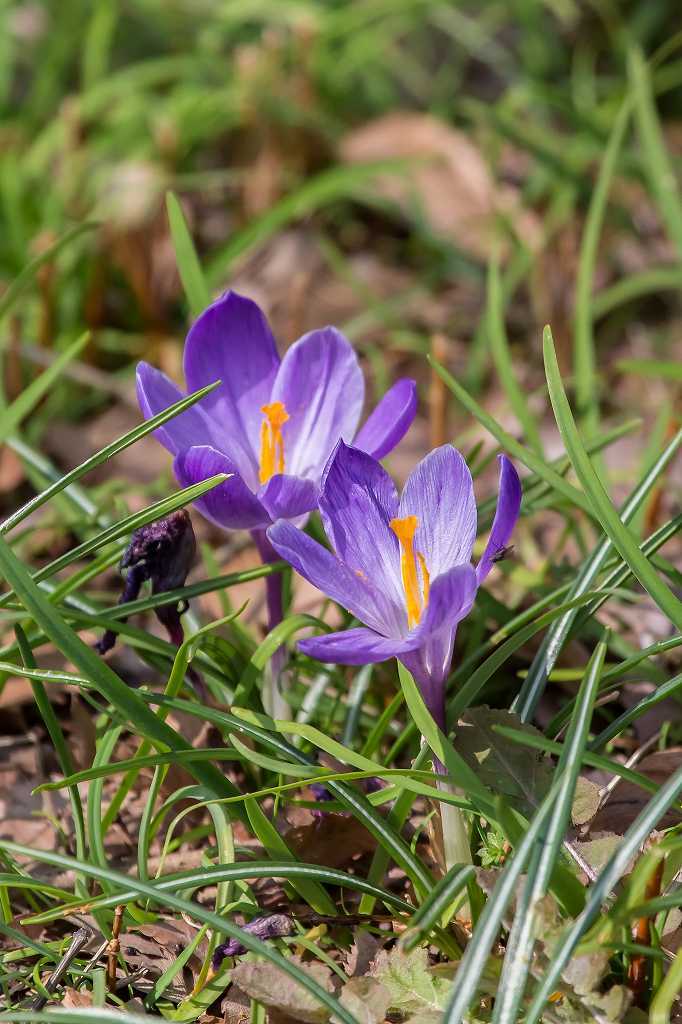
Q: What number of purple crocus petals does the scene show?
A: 12